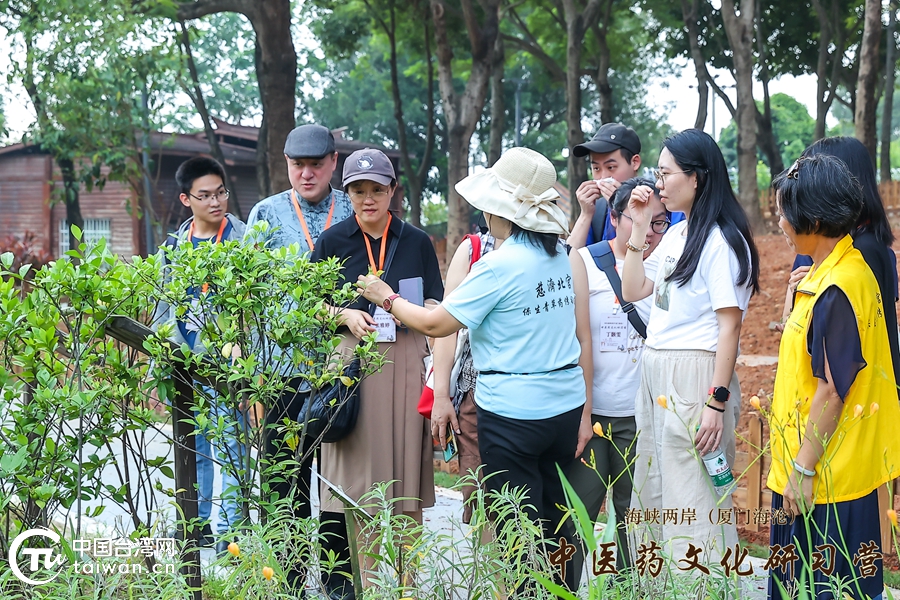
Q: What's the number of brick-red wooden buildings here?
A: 1